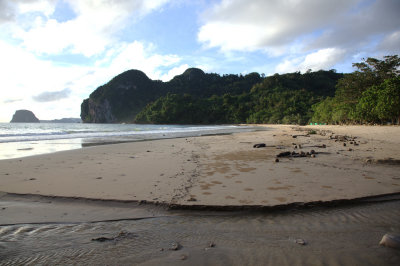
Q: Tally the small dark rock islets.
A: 1